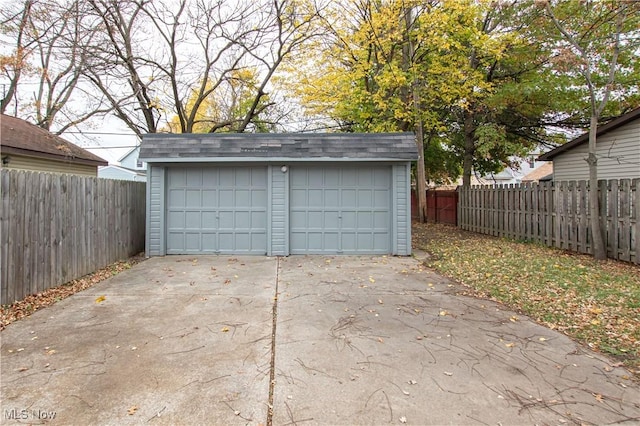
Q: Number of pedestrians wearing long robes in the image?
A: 0